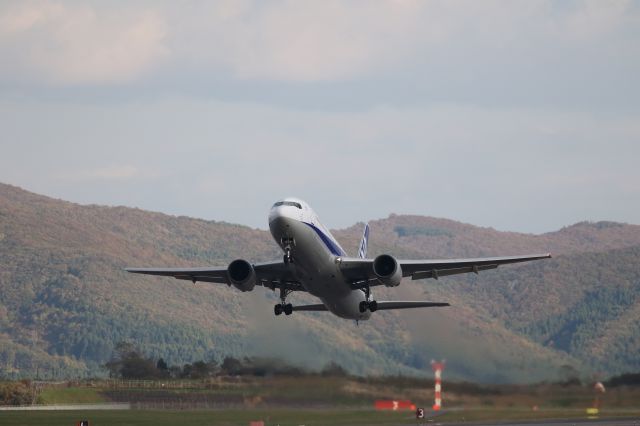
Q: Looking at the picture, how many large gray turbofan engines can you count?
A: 2